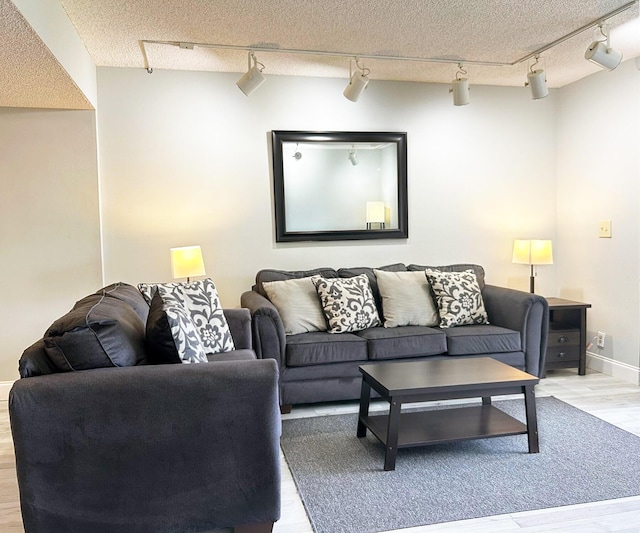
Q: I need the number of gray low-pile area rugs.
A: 1